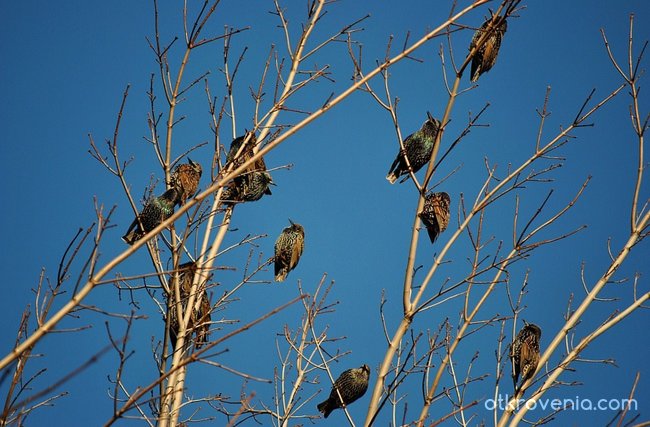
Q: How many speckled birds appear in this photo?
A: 12